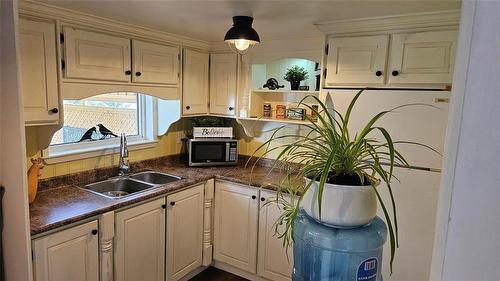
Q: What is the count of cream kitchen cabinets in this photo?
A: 12